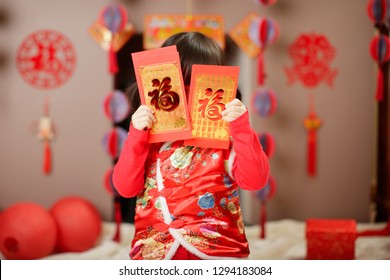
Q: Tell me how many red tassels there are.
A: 7